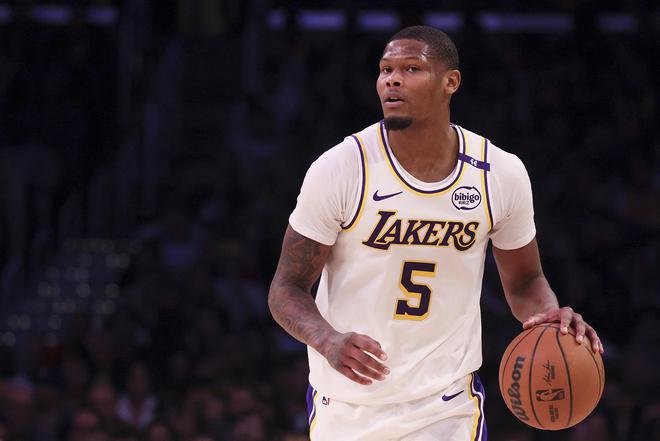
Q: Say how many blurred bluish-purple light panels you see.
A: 9